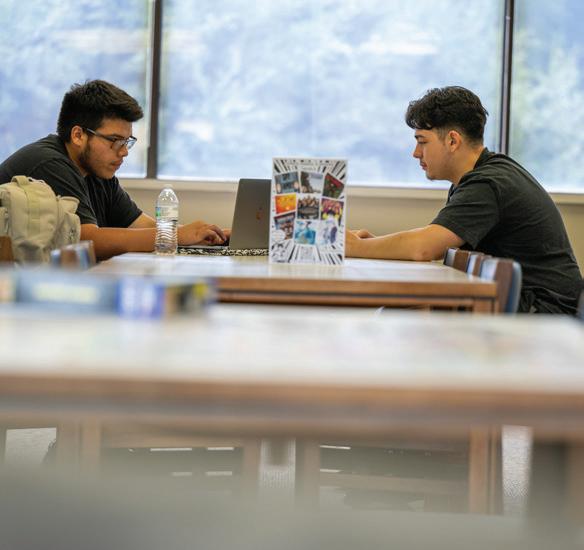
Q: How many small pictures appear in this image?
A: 9